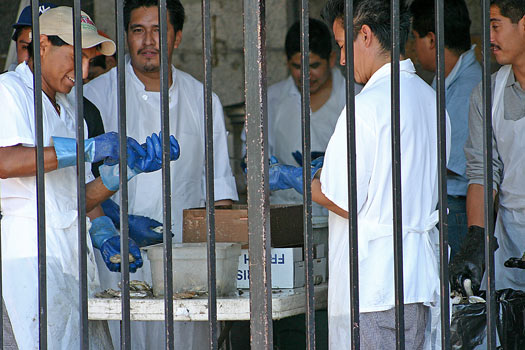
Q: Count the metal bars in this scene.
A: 11